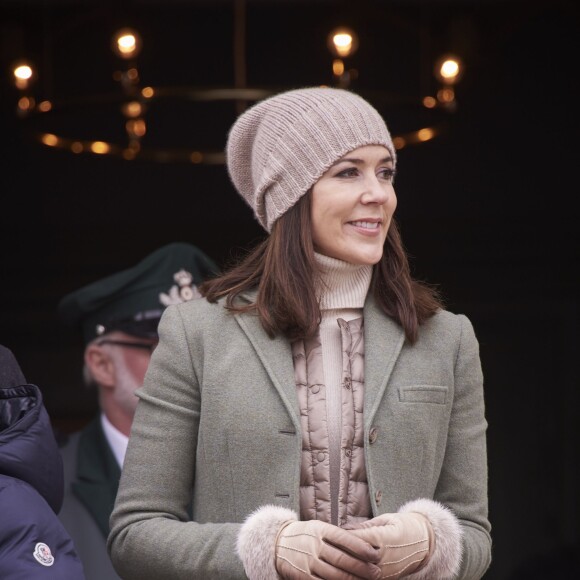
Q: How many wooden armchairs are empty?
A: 0